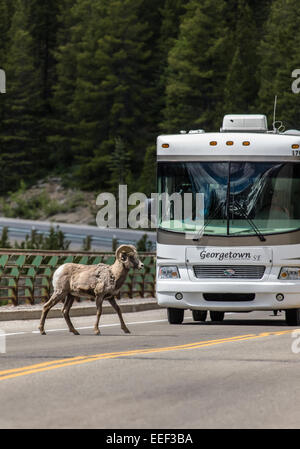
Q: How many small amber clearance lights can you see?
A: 5